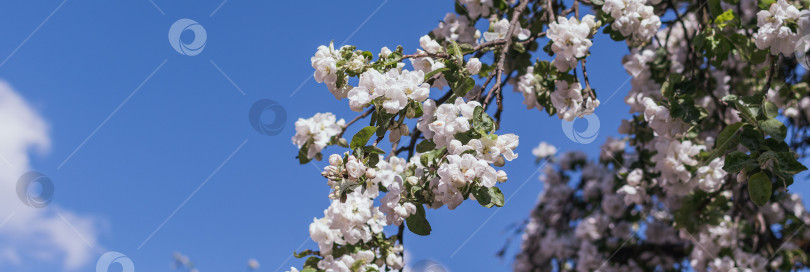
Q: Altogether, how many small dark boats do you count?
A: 0